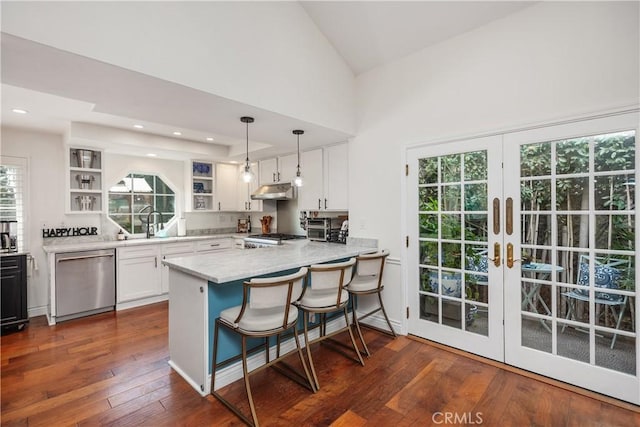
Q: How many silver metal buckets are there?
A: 3